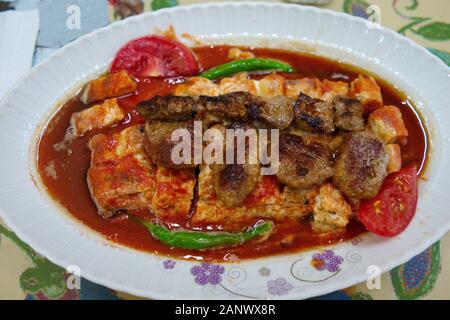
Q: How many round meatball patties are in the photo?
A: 4